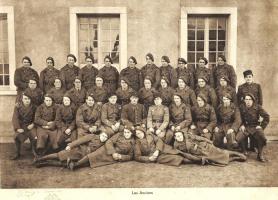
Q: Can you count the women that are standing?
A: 0